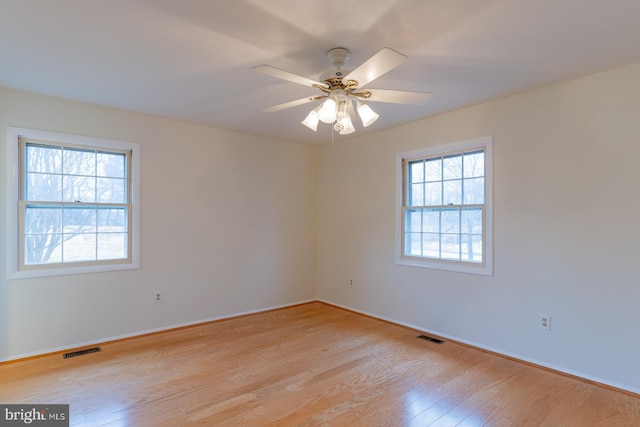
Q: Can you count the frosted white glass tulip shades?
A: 4